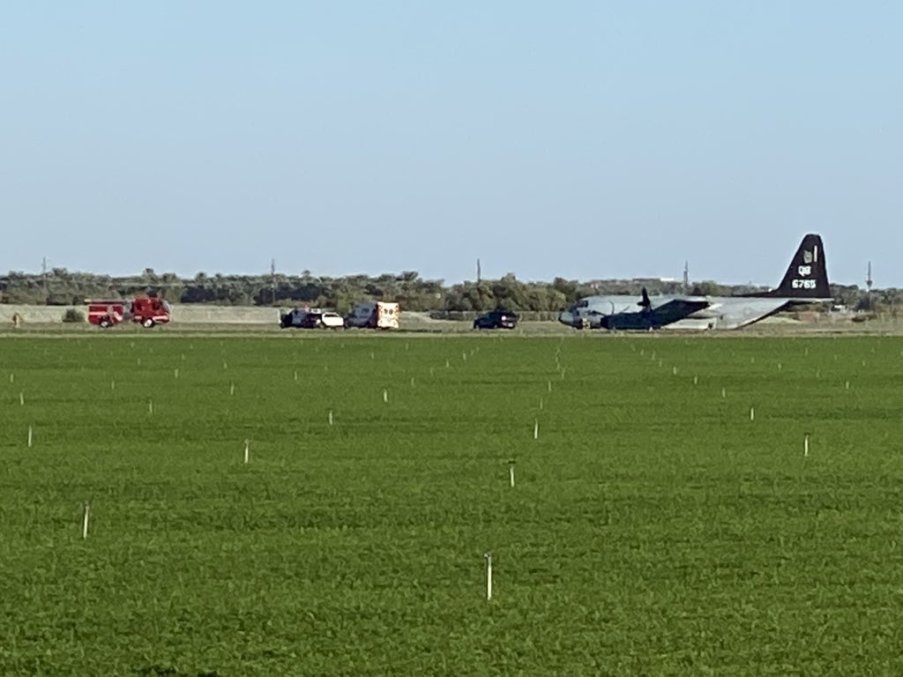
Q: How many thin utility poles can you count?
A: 5